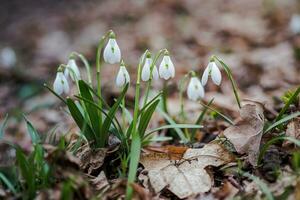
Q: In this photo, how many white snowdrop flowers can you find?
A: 8